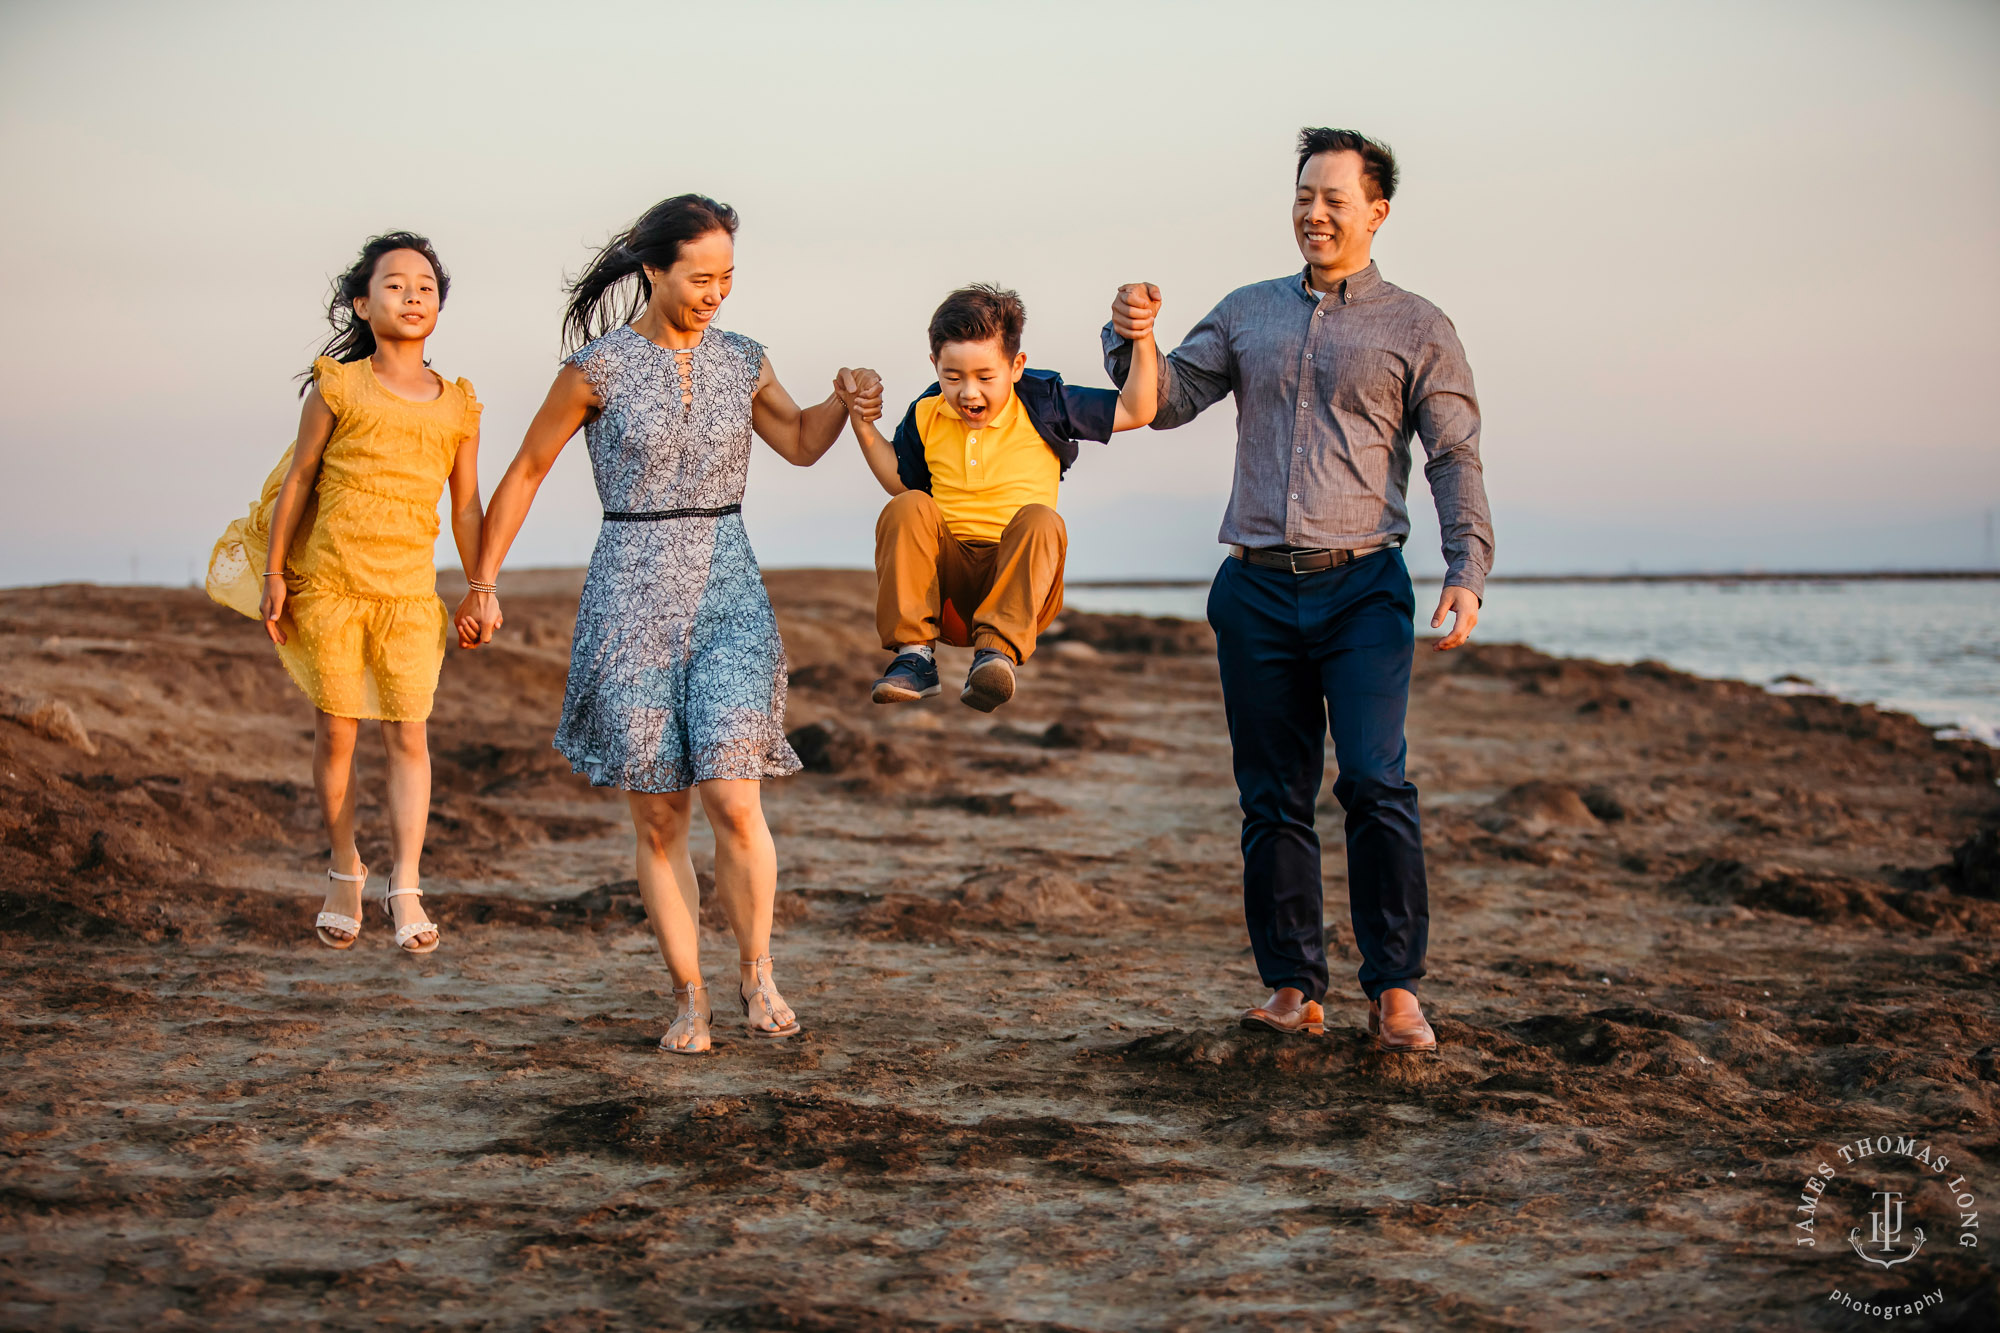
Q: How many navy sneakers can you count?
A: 2